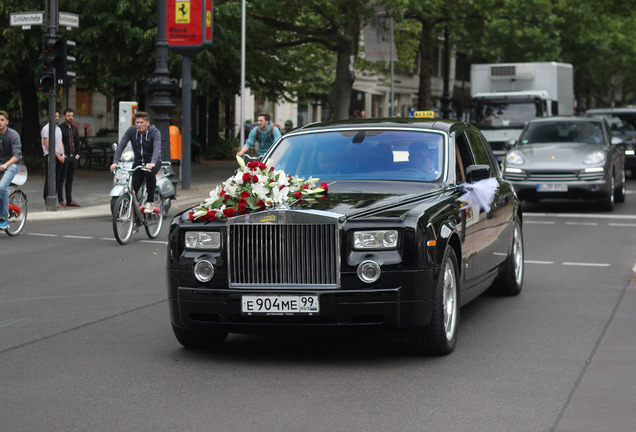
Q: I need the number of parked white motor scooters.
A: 1